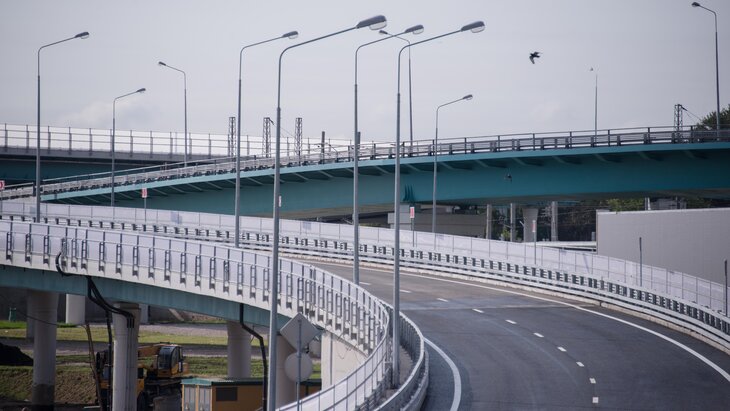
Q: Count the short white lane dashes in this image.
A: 10